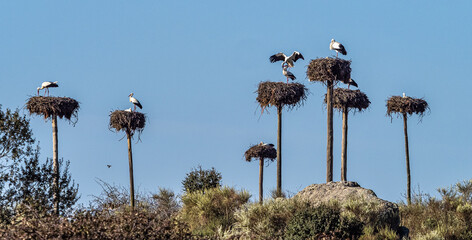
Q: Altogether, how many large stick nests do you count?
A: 7